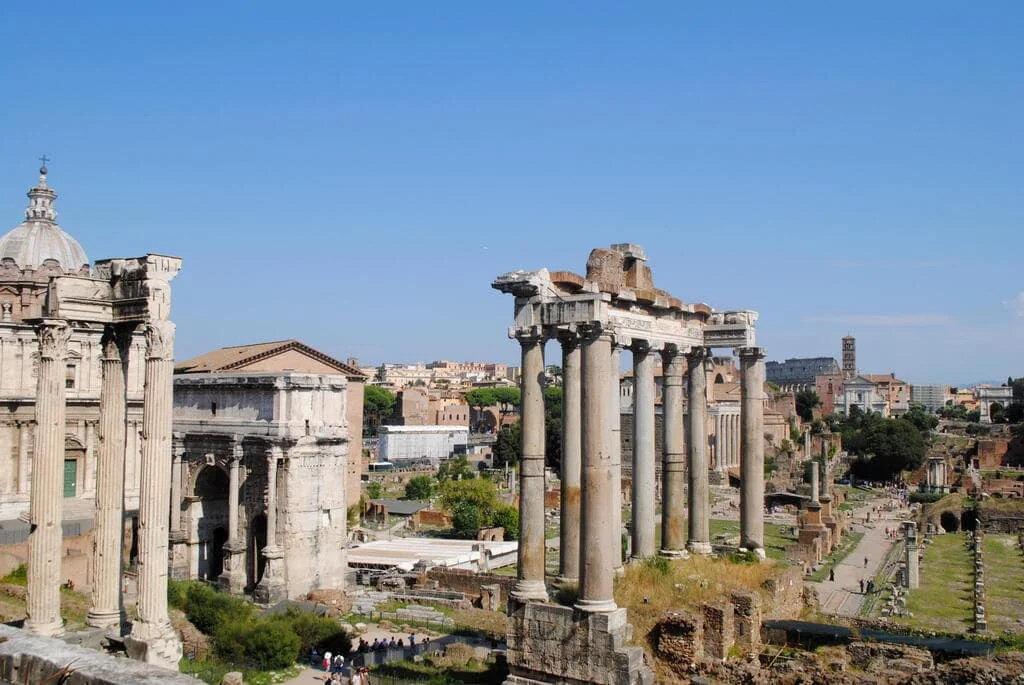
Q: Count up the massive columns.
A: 11